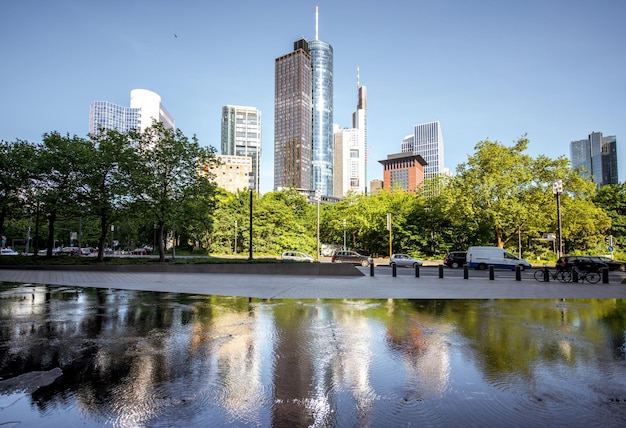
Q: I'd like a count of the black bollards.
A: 10